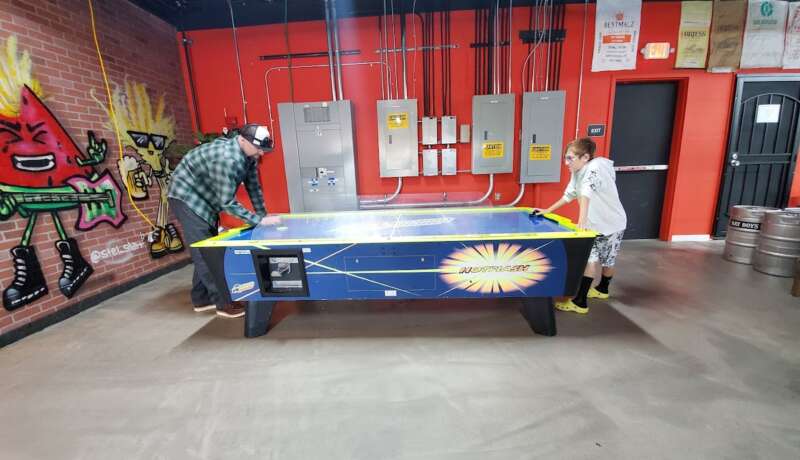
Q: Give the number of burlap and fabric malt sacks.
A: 5